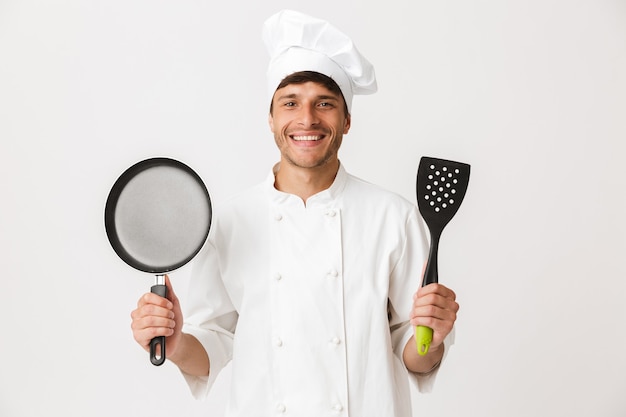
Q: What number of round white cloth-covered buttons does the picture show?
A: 8